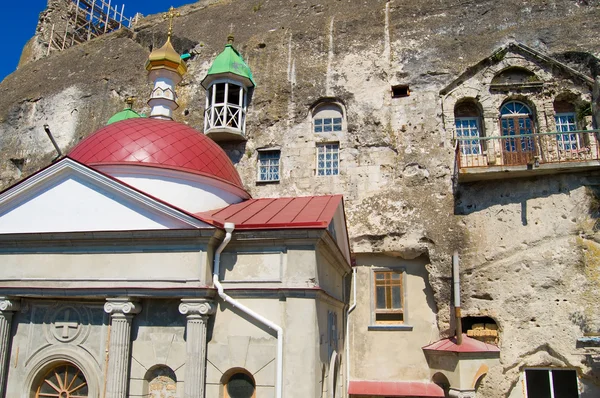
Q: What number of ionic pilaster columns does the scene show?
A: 3